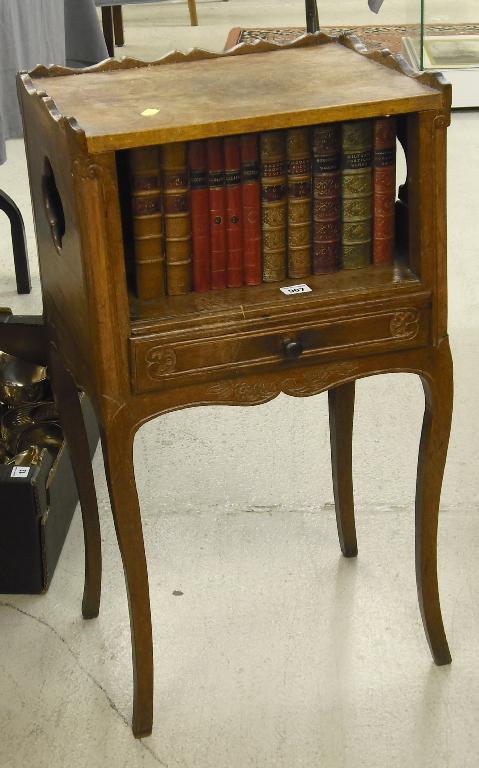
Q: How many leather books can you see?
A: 11